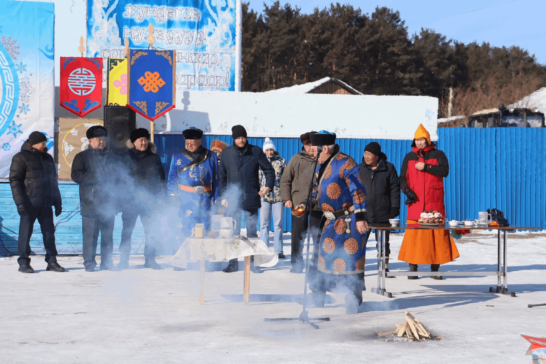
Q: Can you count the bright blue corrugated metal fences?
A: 1